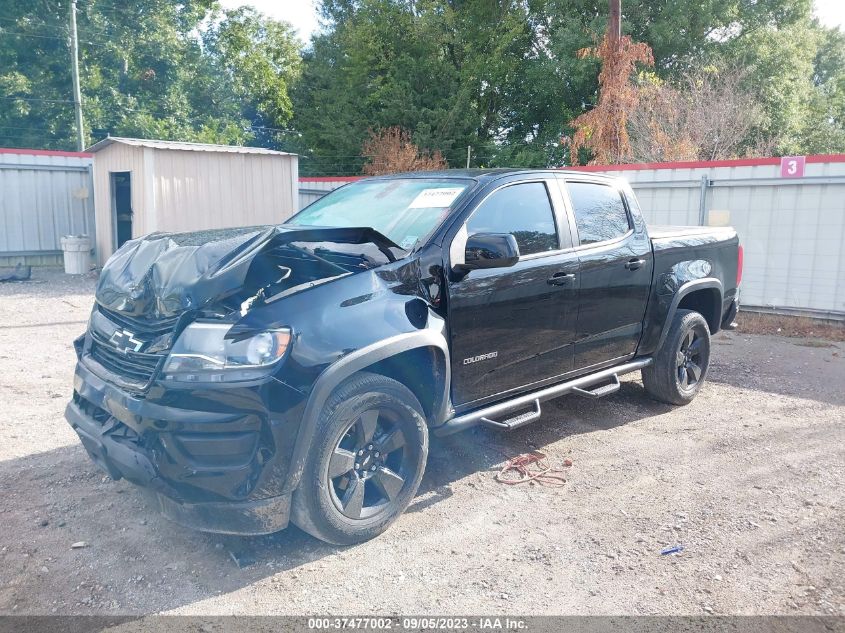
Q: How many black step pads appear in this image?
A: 2